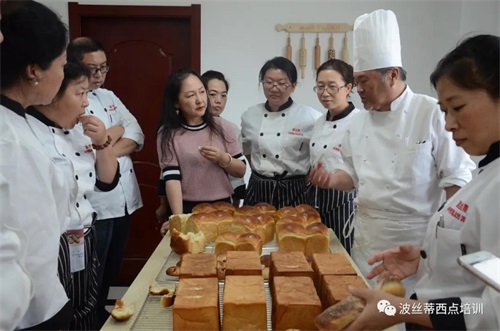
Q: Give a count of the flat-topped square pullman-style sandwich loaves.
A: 8